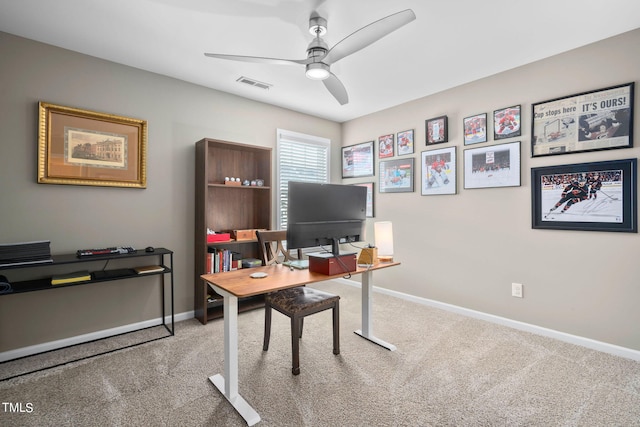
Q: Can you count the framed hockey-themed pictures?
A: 12